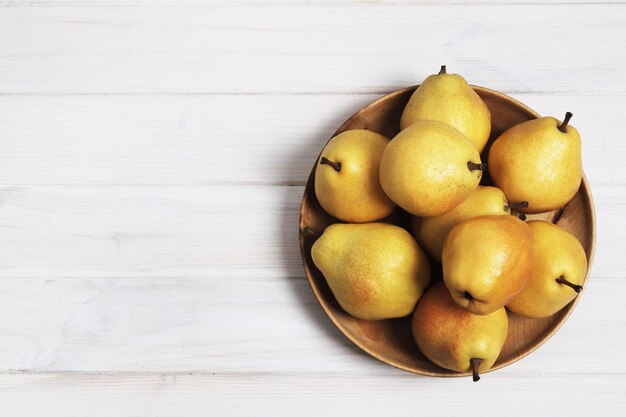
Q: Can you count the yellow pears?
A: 9